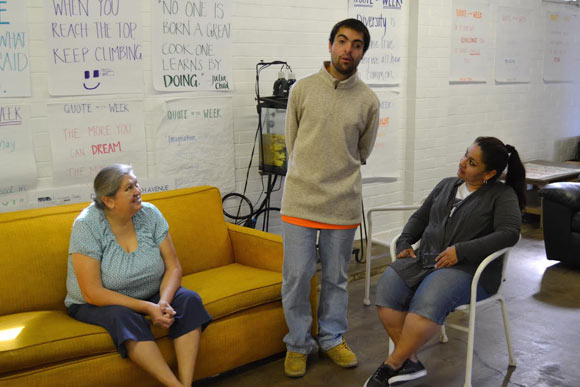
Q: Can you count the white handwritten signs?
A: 11